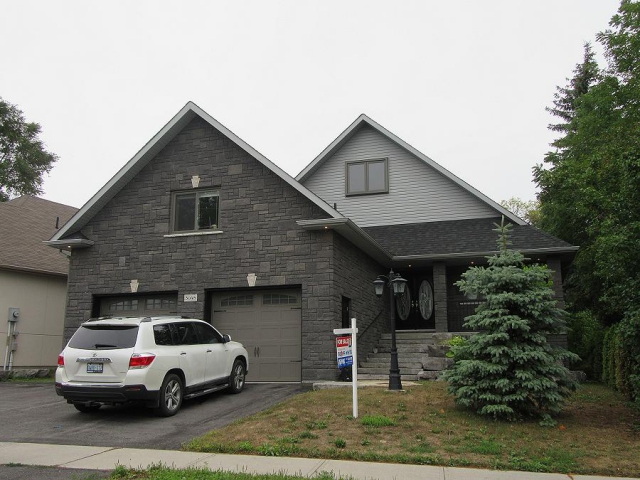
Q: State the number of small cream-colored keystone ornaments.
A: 3